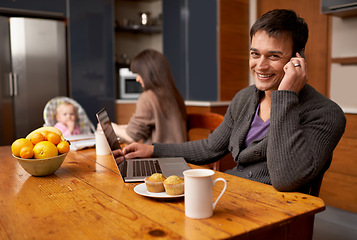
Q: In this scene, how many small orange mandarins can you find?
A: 5